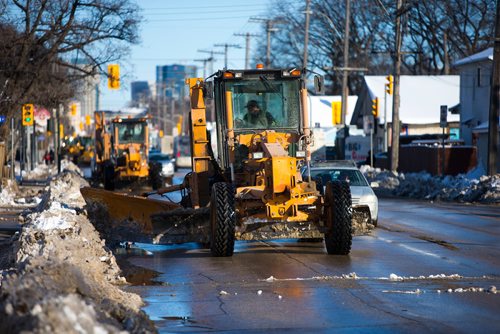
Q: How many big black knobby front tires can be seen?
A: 2